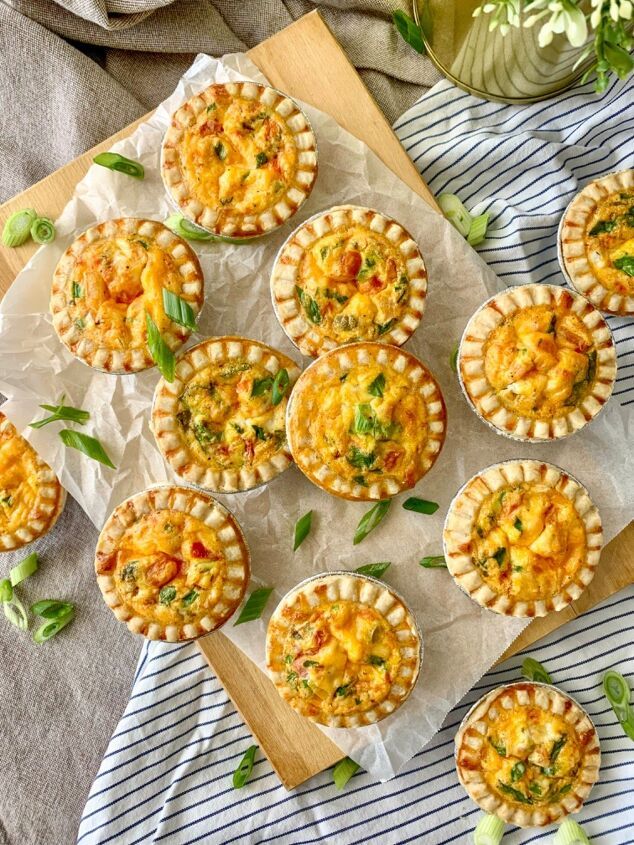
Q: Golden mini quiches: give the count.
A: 12